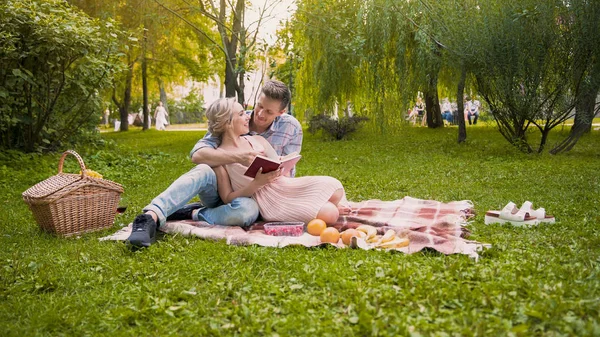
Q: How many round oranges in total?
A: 3